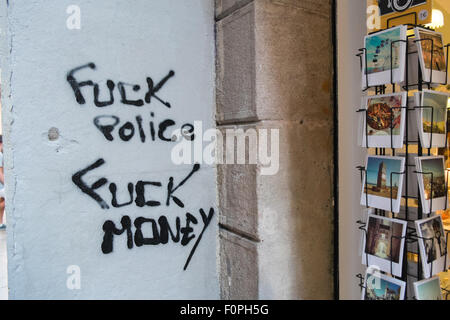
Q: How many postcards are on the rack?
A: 10